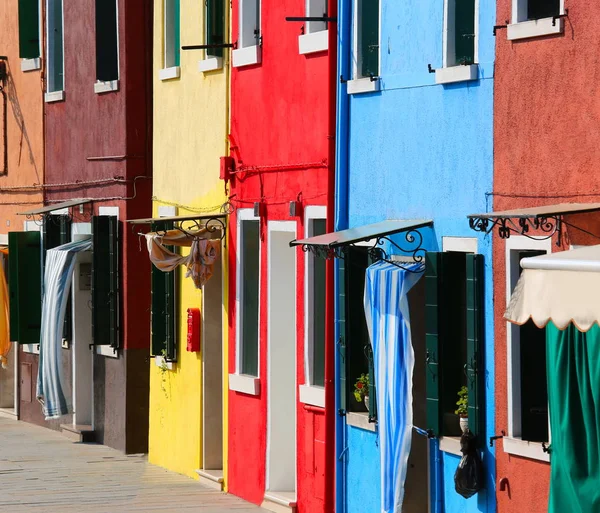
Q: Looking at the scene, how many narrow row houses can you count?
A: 6